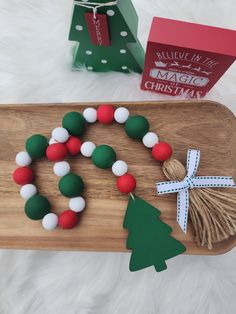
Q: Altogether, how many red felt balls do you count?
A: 7